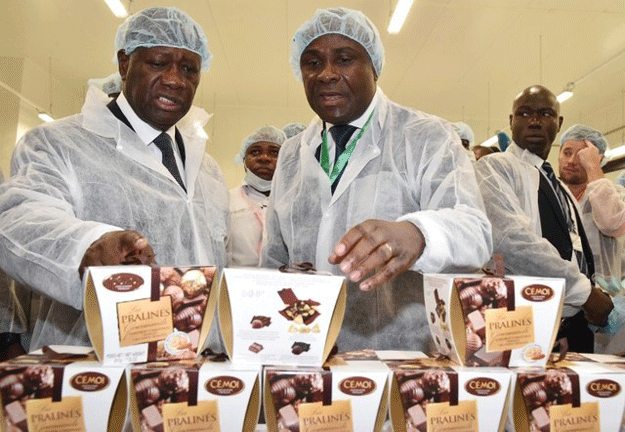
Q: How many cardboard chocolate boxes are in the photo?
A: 8